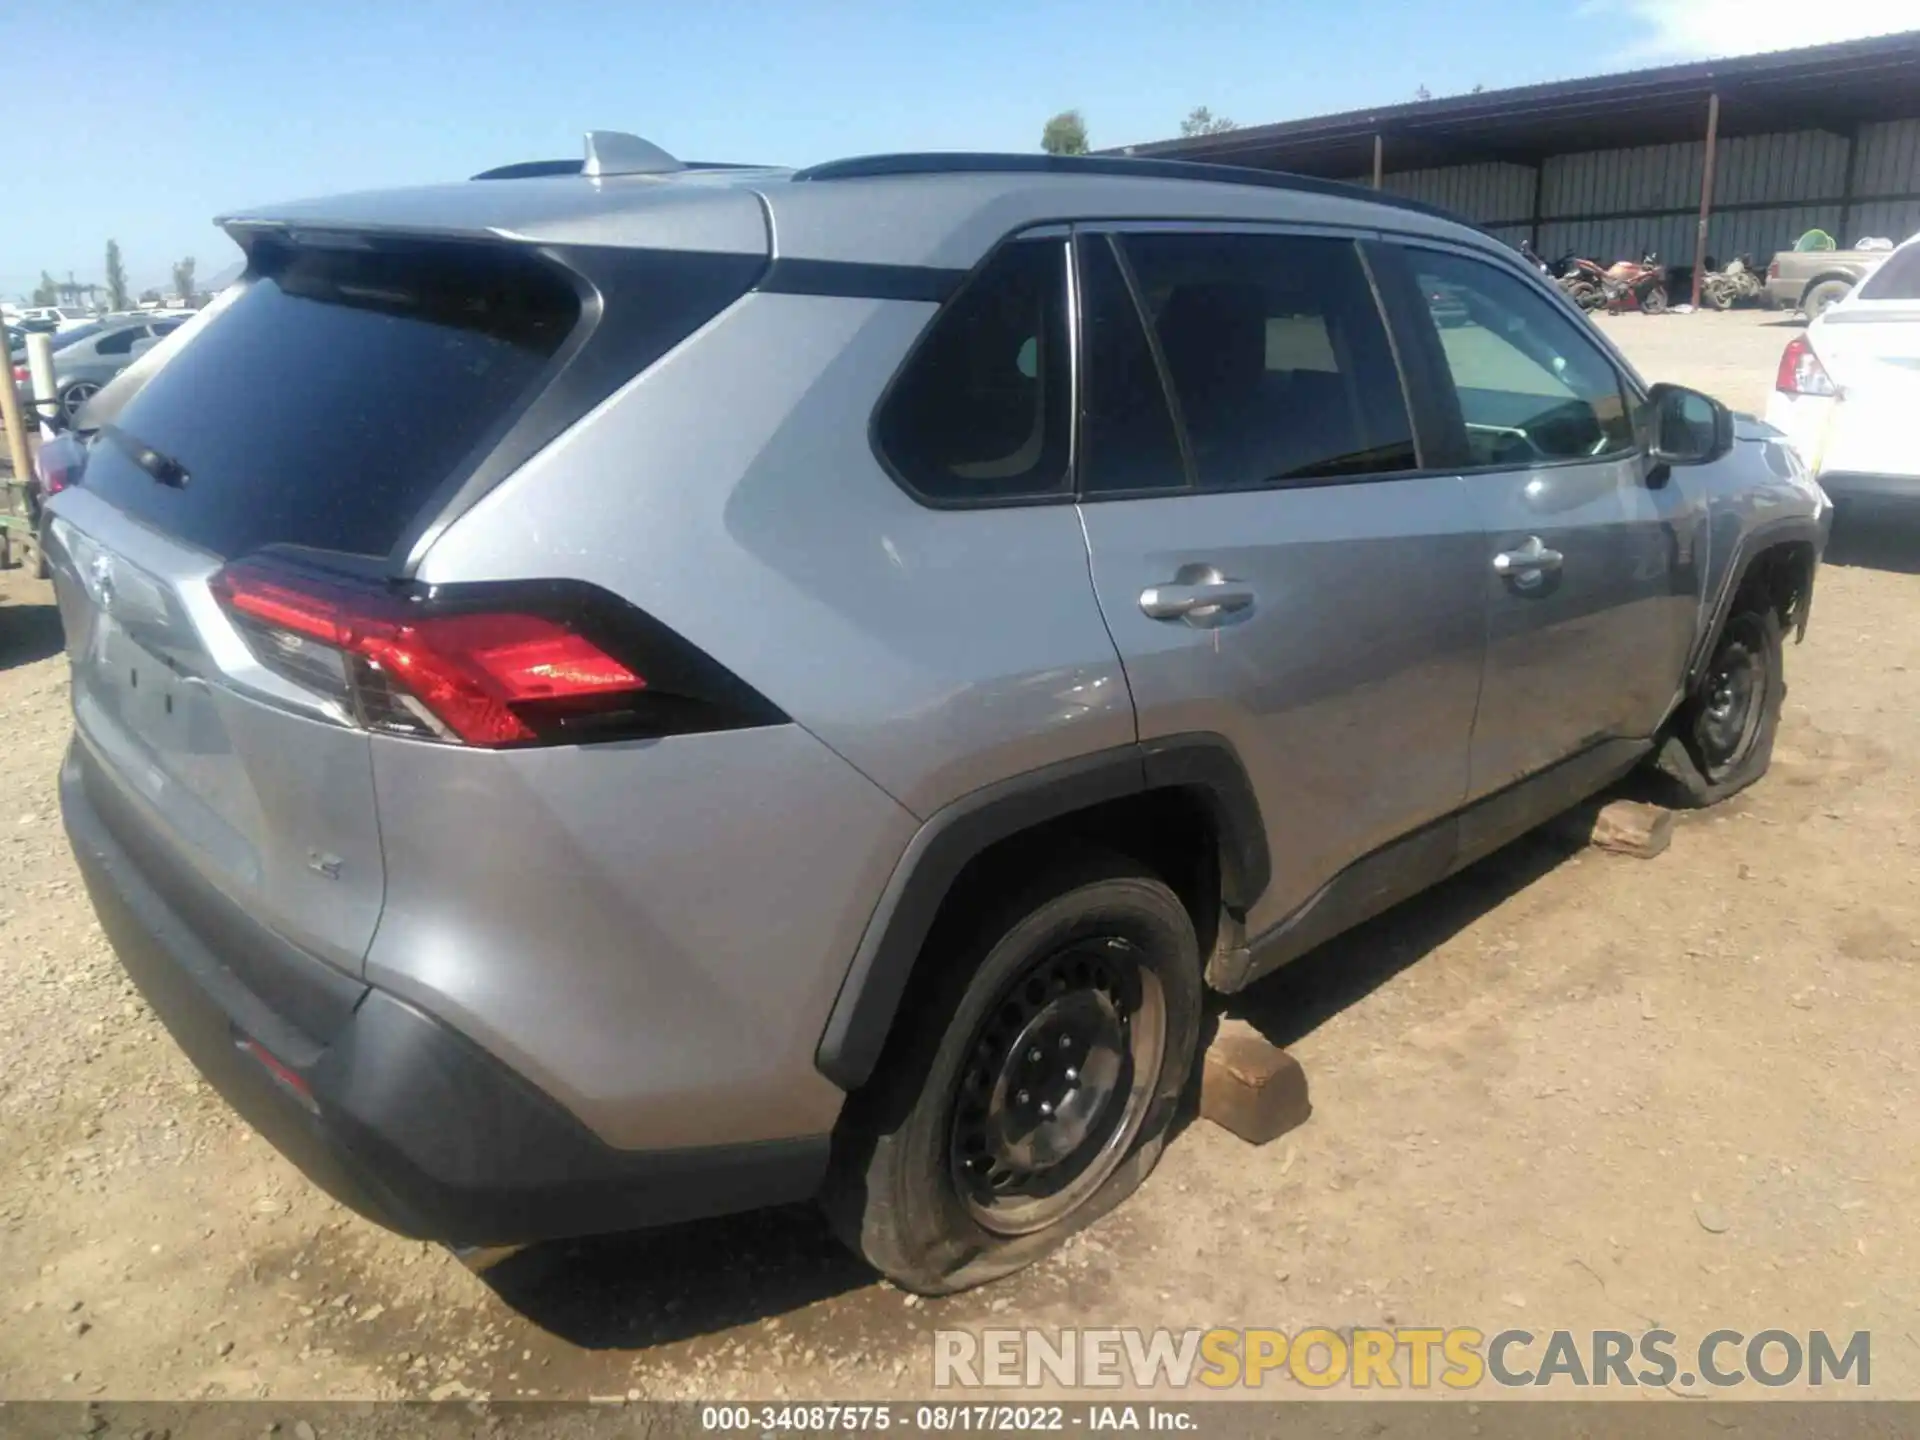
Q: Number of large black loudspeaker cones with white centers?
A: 0